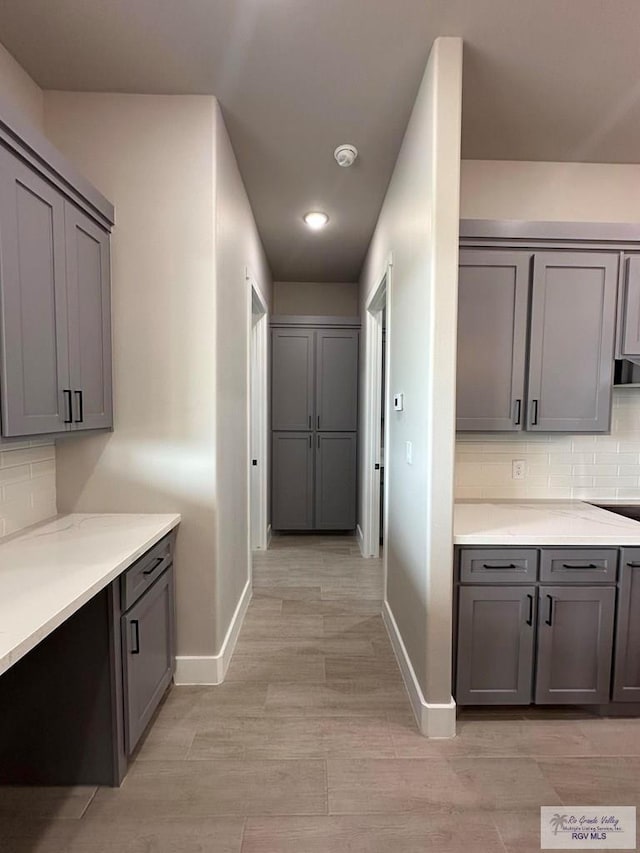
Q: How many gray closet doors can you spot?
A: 4